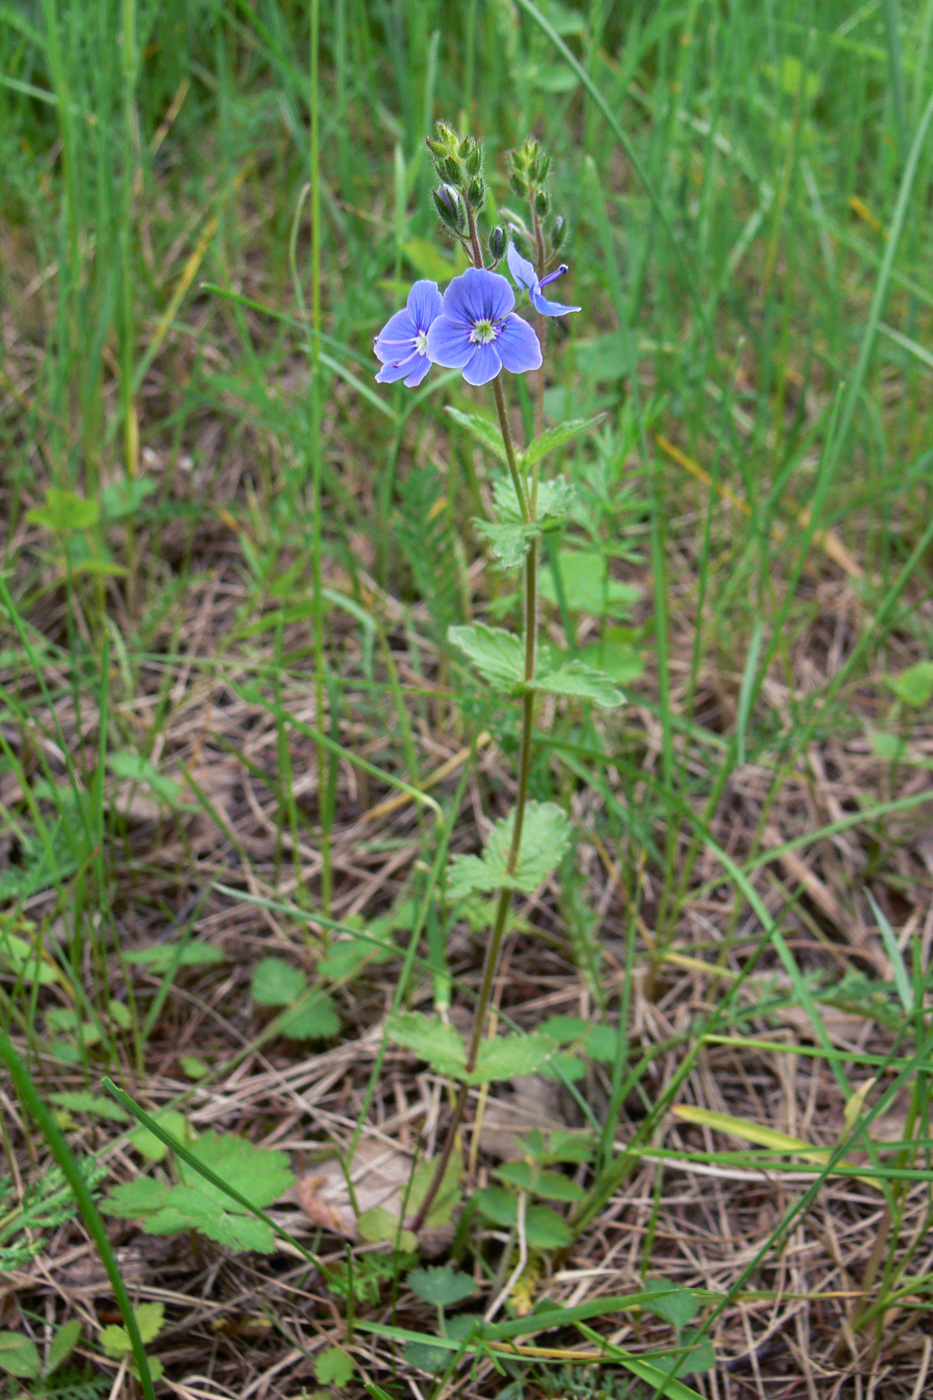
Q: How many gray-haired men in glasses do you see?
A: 0